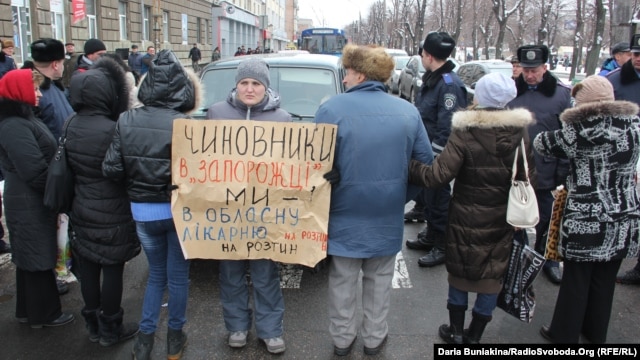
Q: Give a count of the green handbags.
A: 0